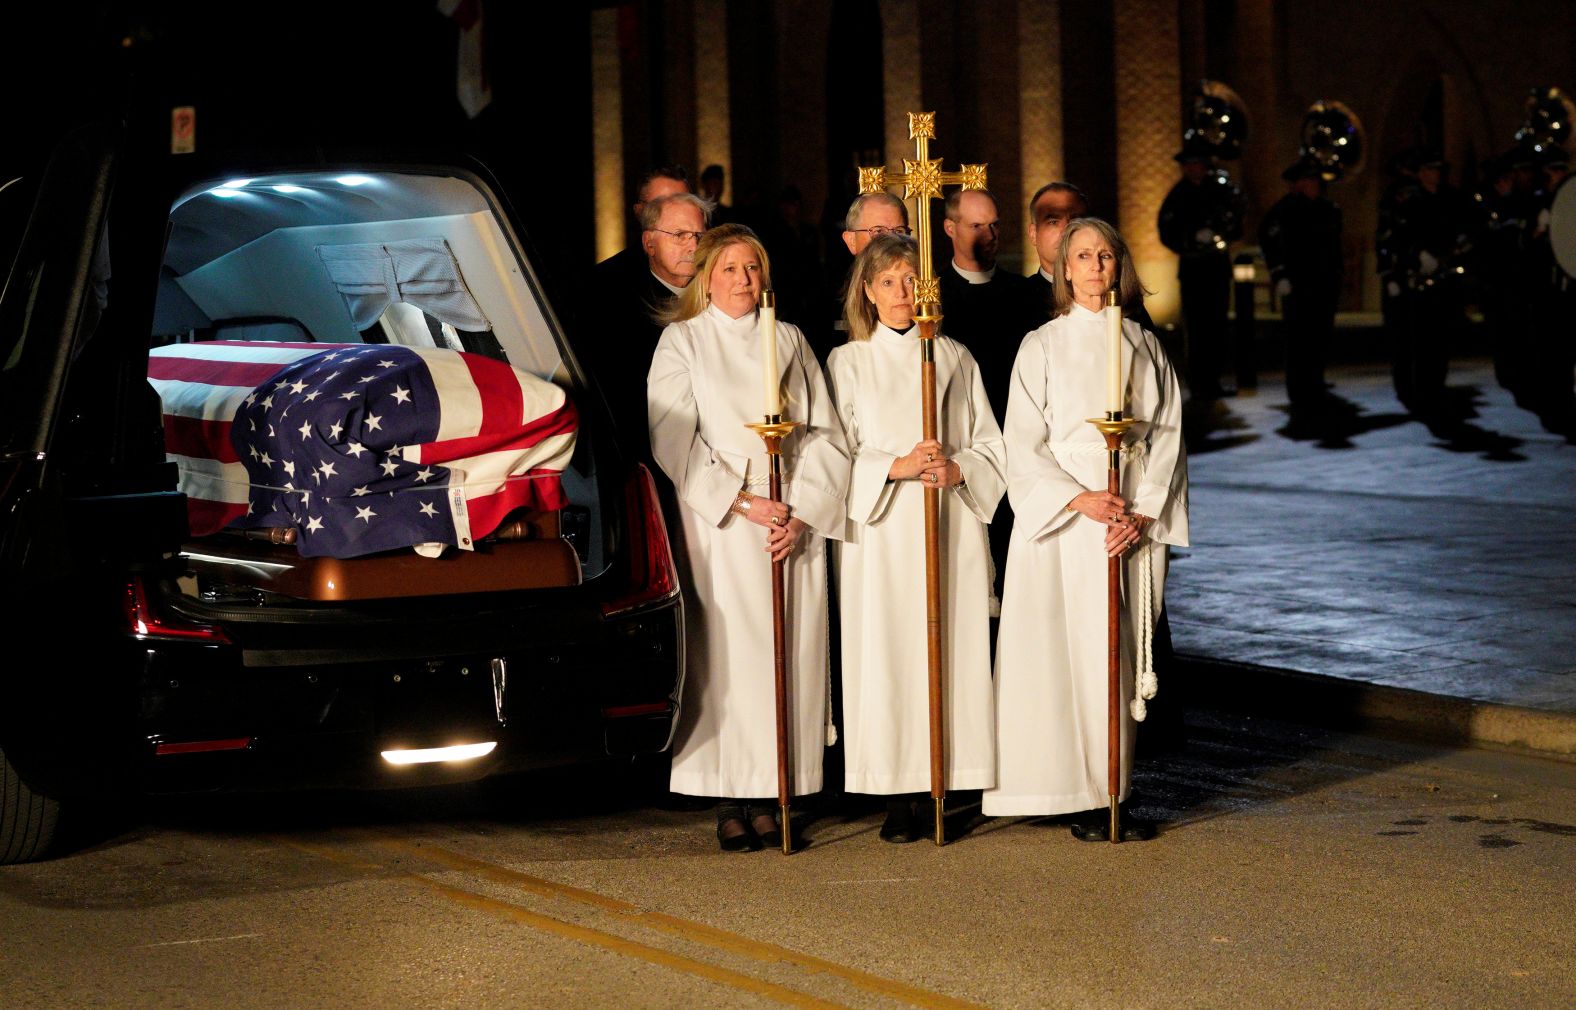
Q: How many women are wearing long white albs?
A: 3